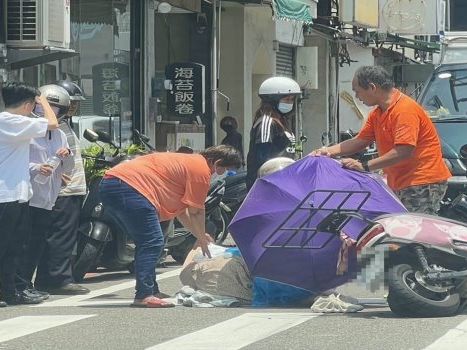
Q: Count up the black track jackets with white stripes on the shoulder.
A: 1